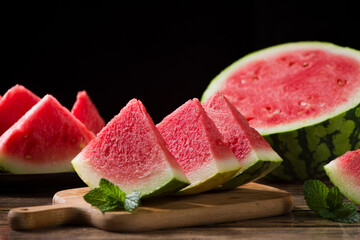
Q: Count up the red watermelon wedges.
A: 7